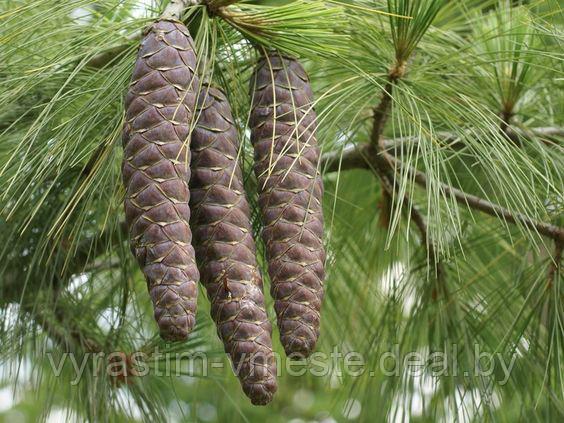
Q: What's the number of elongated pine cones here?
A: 3